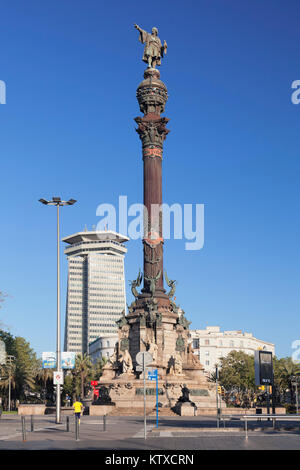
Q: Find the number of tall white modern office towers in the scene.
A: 1